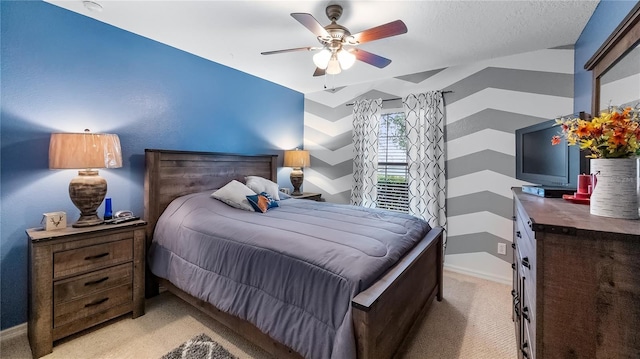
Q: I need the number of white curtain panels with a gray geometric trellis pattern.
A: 2